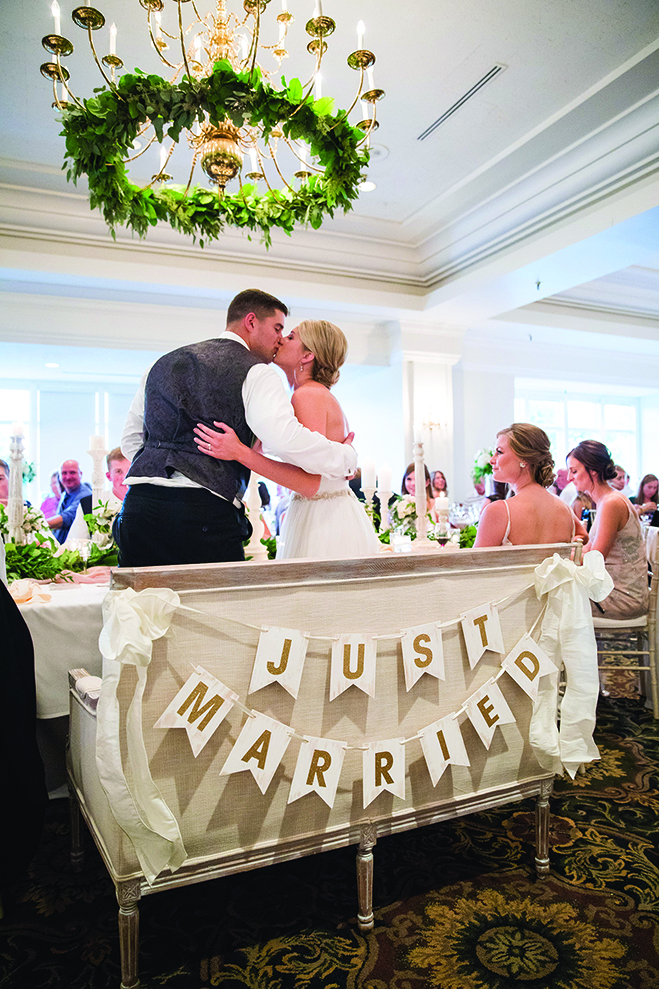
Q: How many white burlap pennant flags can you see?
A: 11